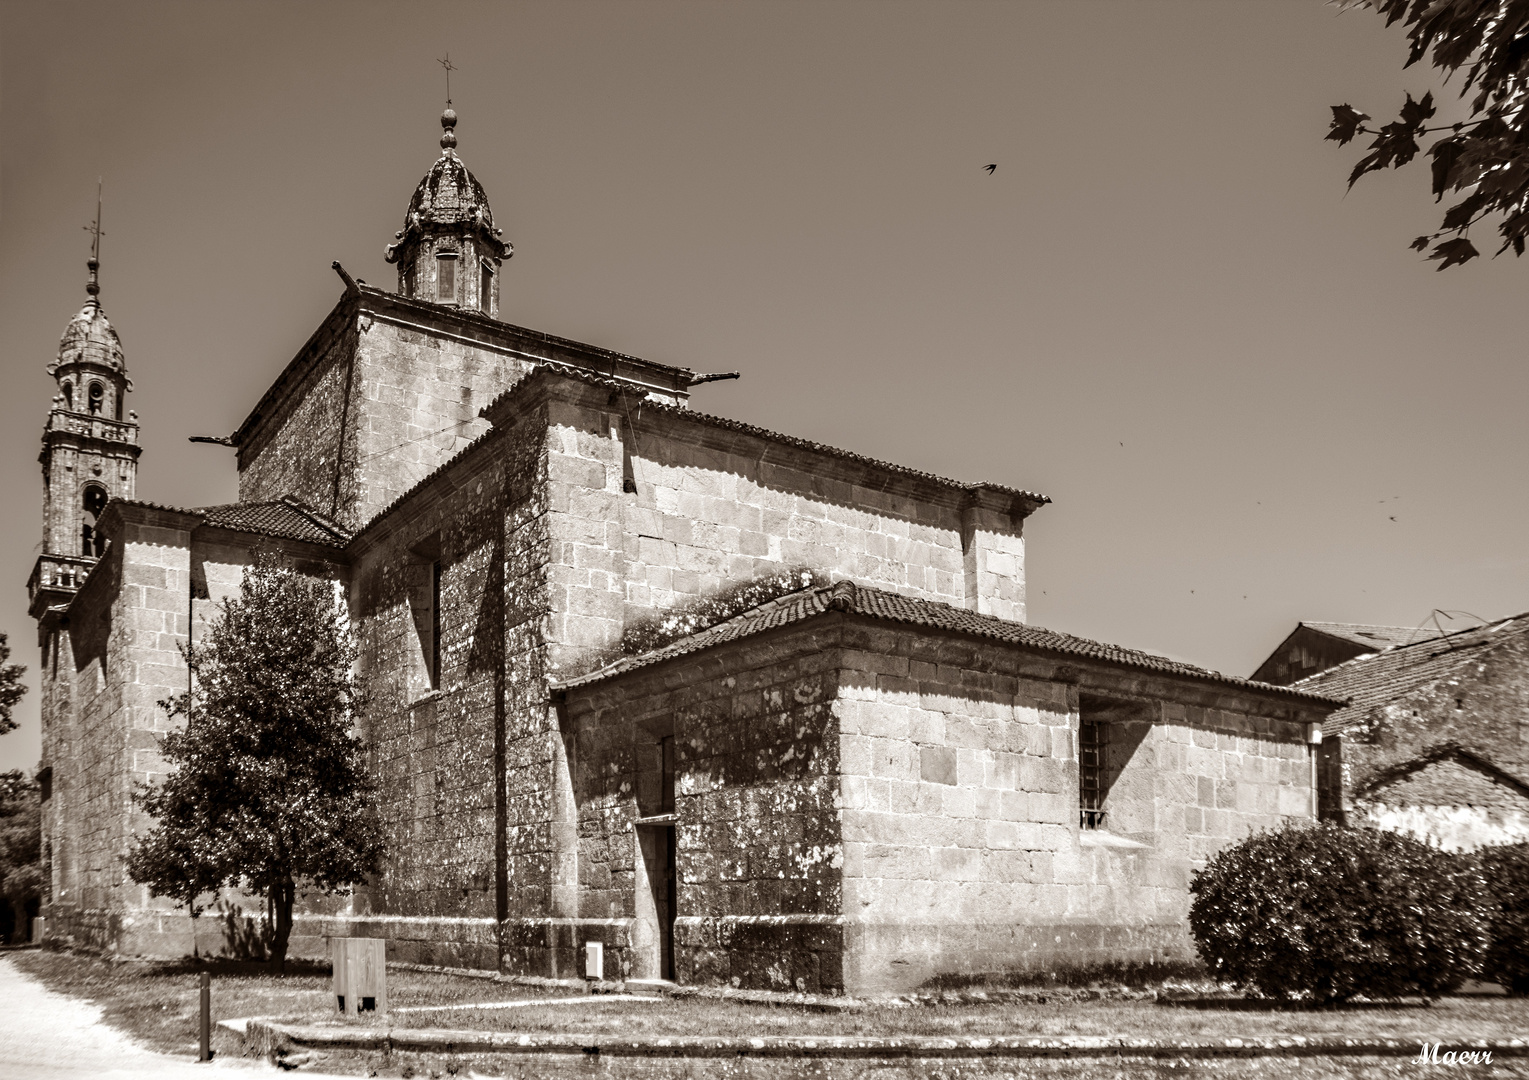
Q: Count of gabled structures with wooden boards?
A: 1